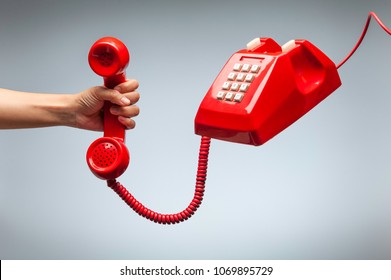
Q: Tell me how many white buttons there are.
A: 12